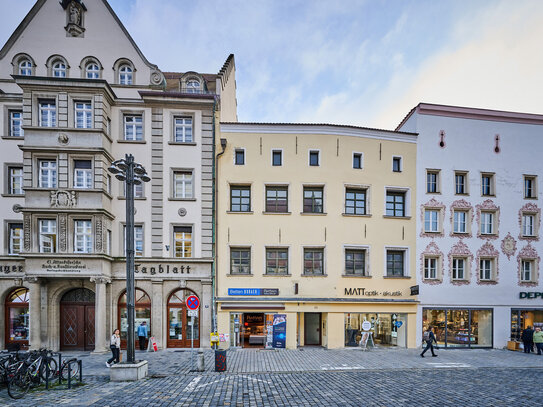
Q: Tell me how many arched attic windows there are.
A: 5